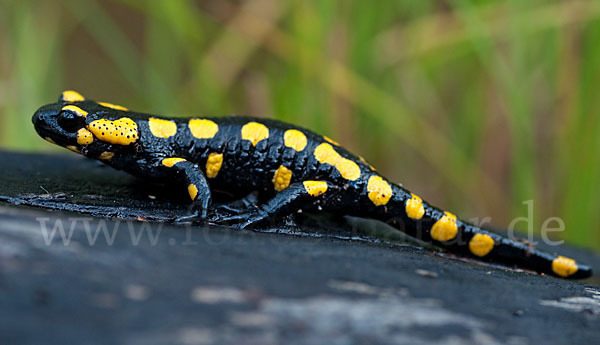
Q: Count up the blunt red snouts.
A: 0